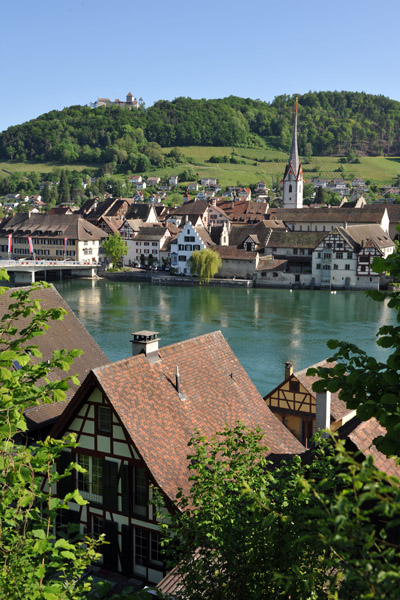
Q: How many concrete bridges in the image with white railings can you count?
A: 1